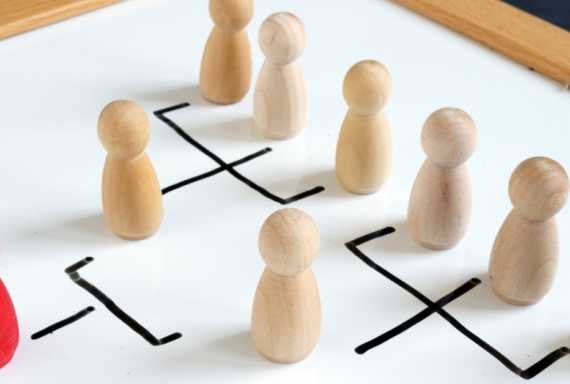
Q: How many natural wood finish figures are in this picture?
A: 7